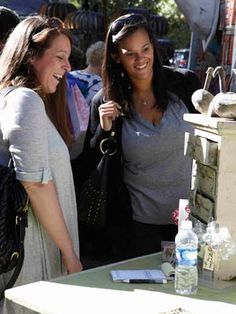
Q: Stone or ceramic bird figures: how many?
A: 2